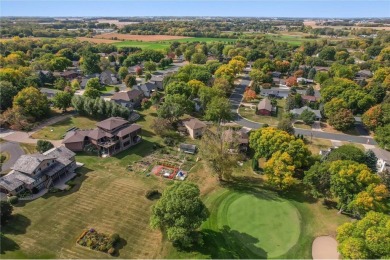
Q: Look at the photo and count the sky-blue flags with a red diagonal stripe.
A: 0